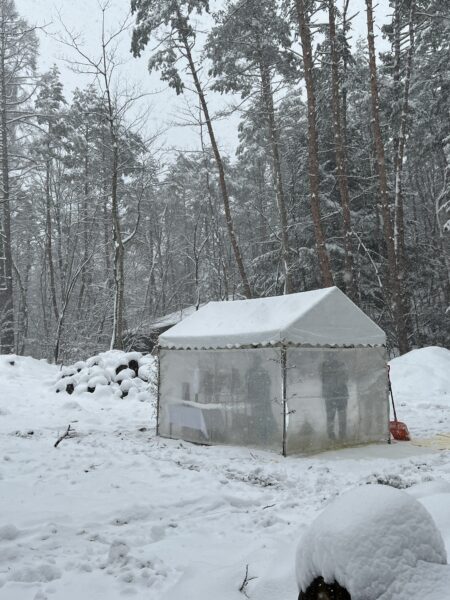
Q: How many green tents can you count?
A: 0